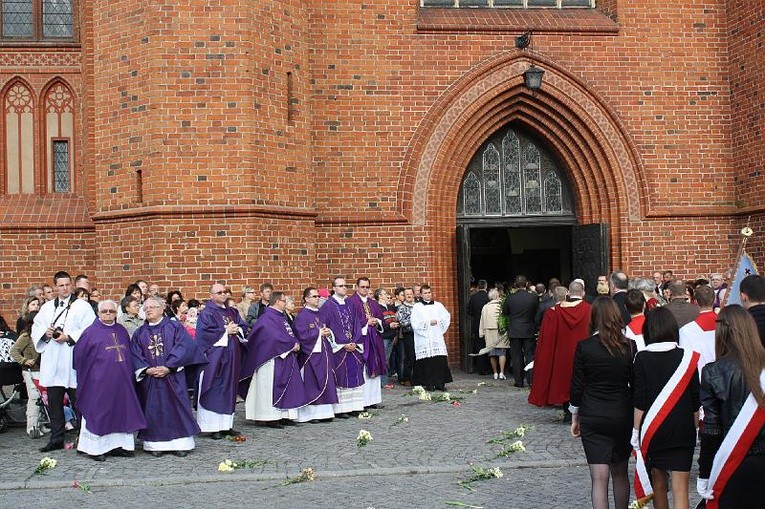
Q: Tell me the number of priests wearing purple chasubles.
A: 7